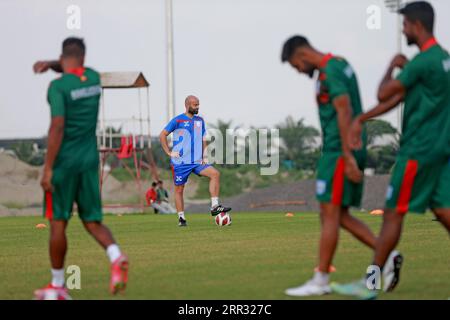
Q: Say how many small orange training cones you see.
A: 4